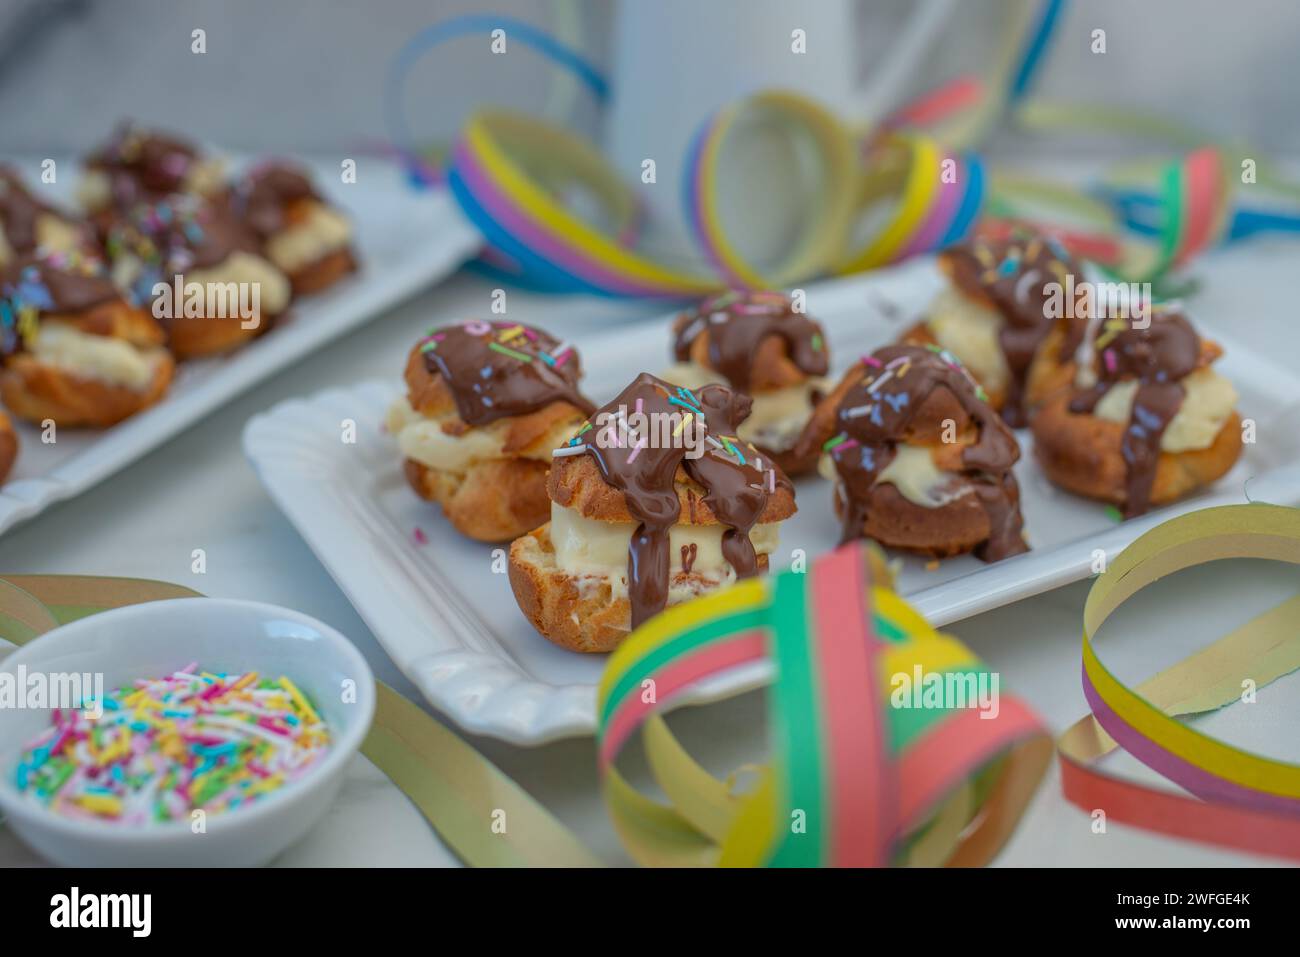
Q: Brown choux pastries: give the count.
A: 12